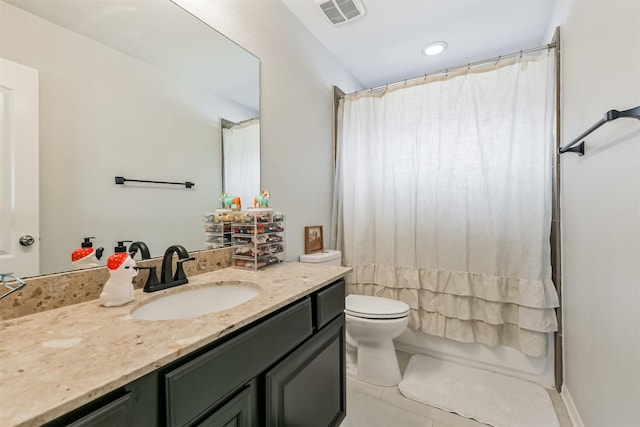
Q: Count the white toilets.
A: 1